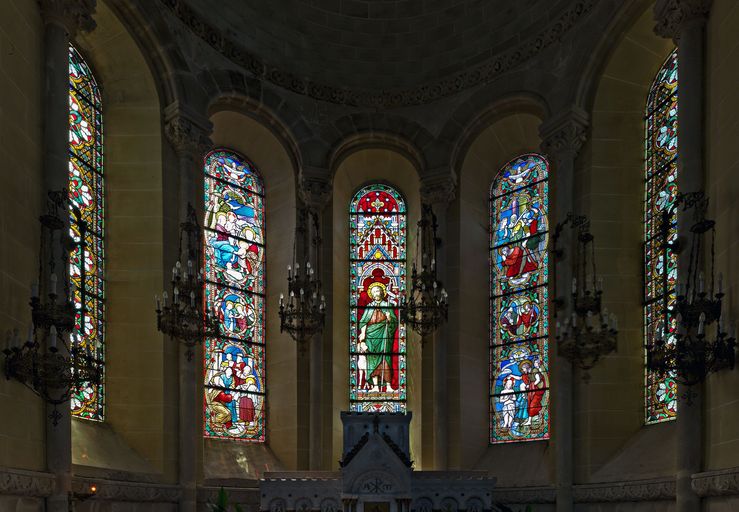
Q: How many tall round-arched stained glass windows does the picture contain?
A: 5